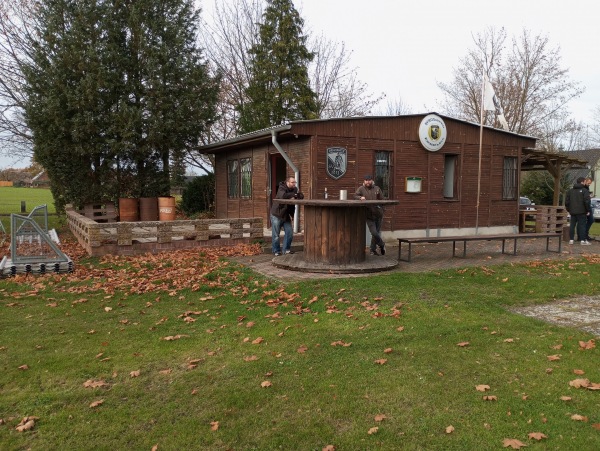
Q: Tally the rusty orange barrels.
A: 3